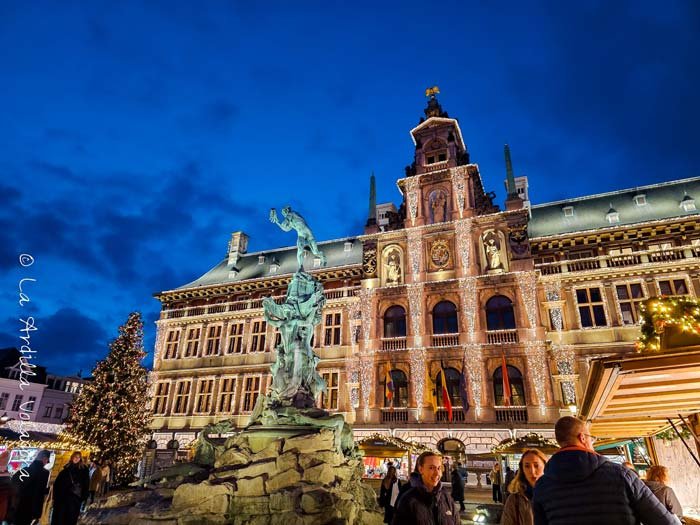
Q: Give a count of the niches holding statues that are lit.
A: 2